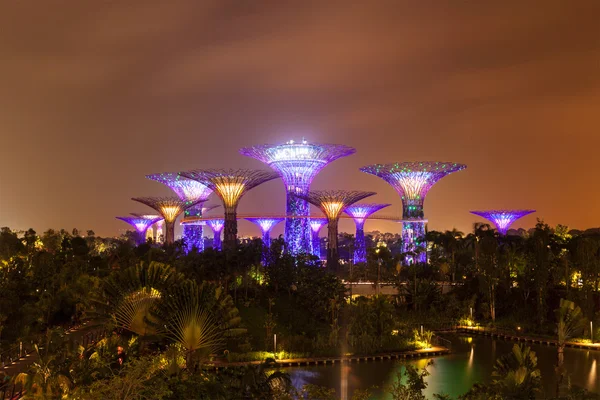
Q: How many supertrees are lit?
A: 12